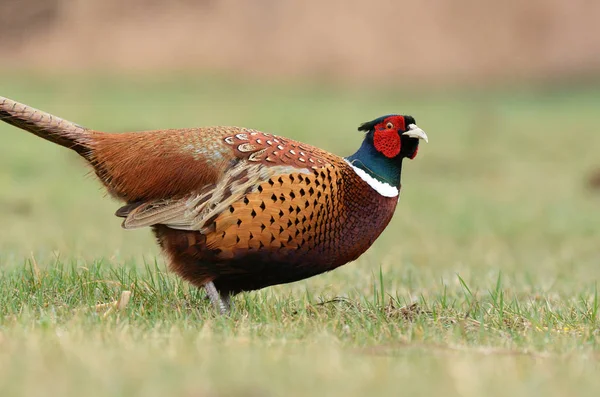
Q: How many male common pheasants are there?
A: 1